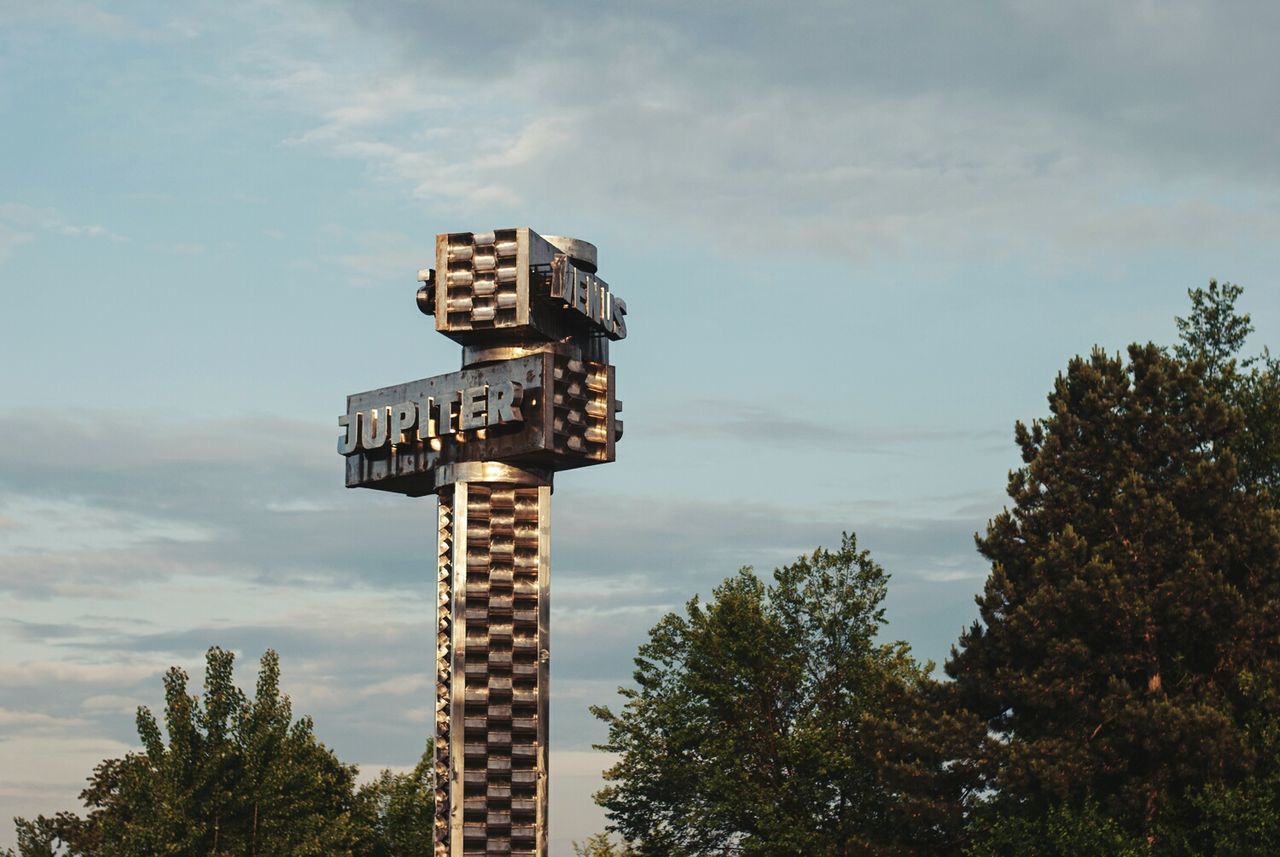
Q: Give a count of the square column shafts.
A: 1